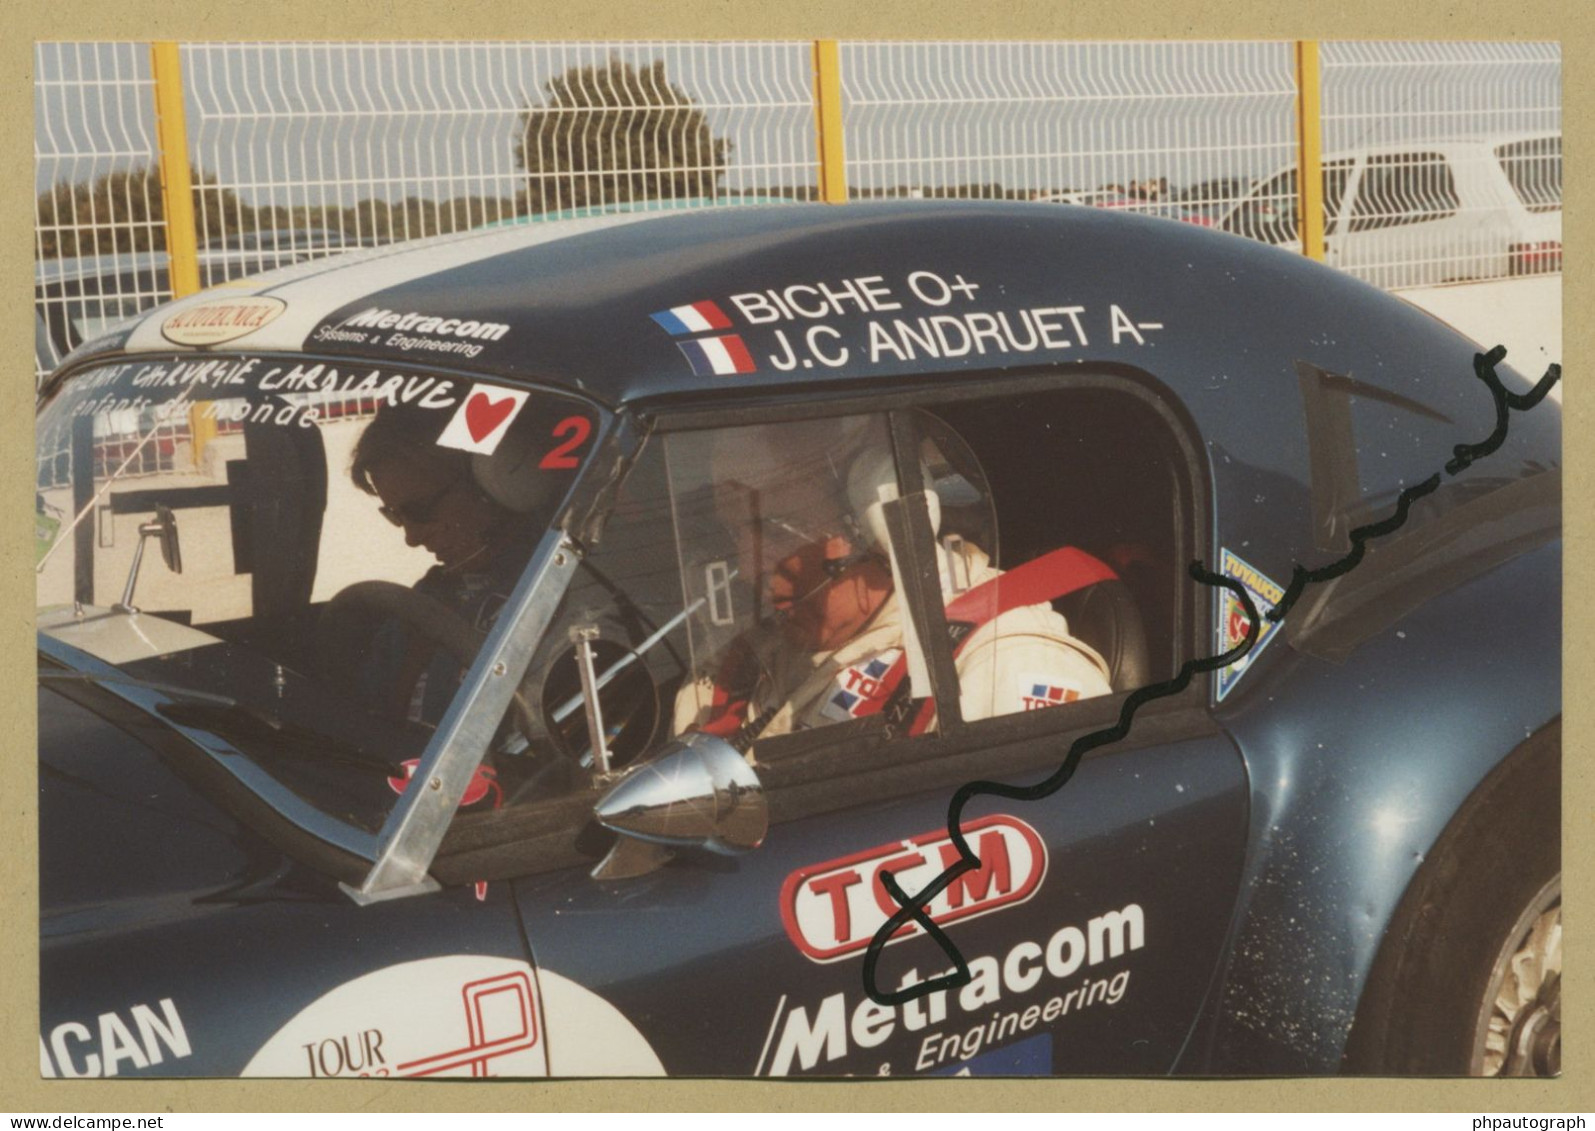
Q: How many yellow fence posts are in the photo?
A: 3